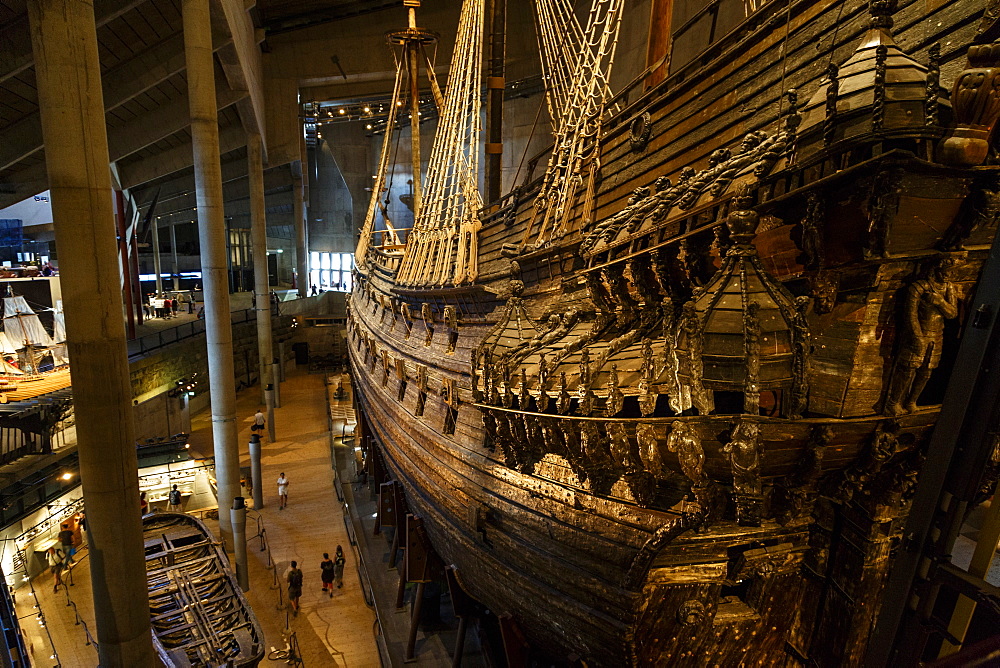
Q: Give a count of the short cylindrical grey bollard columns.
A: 5